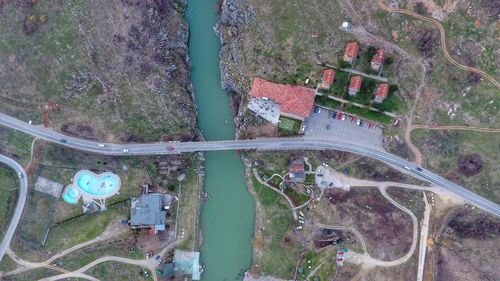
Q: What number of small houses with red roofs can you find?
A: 5